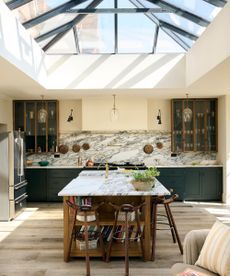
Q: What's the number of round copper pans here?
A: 5